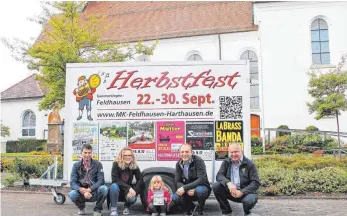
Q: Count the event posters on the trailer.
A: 6